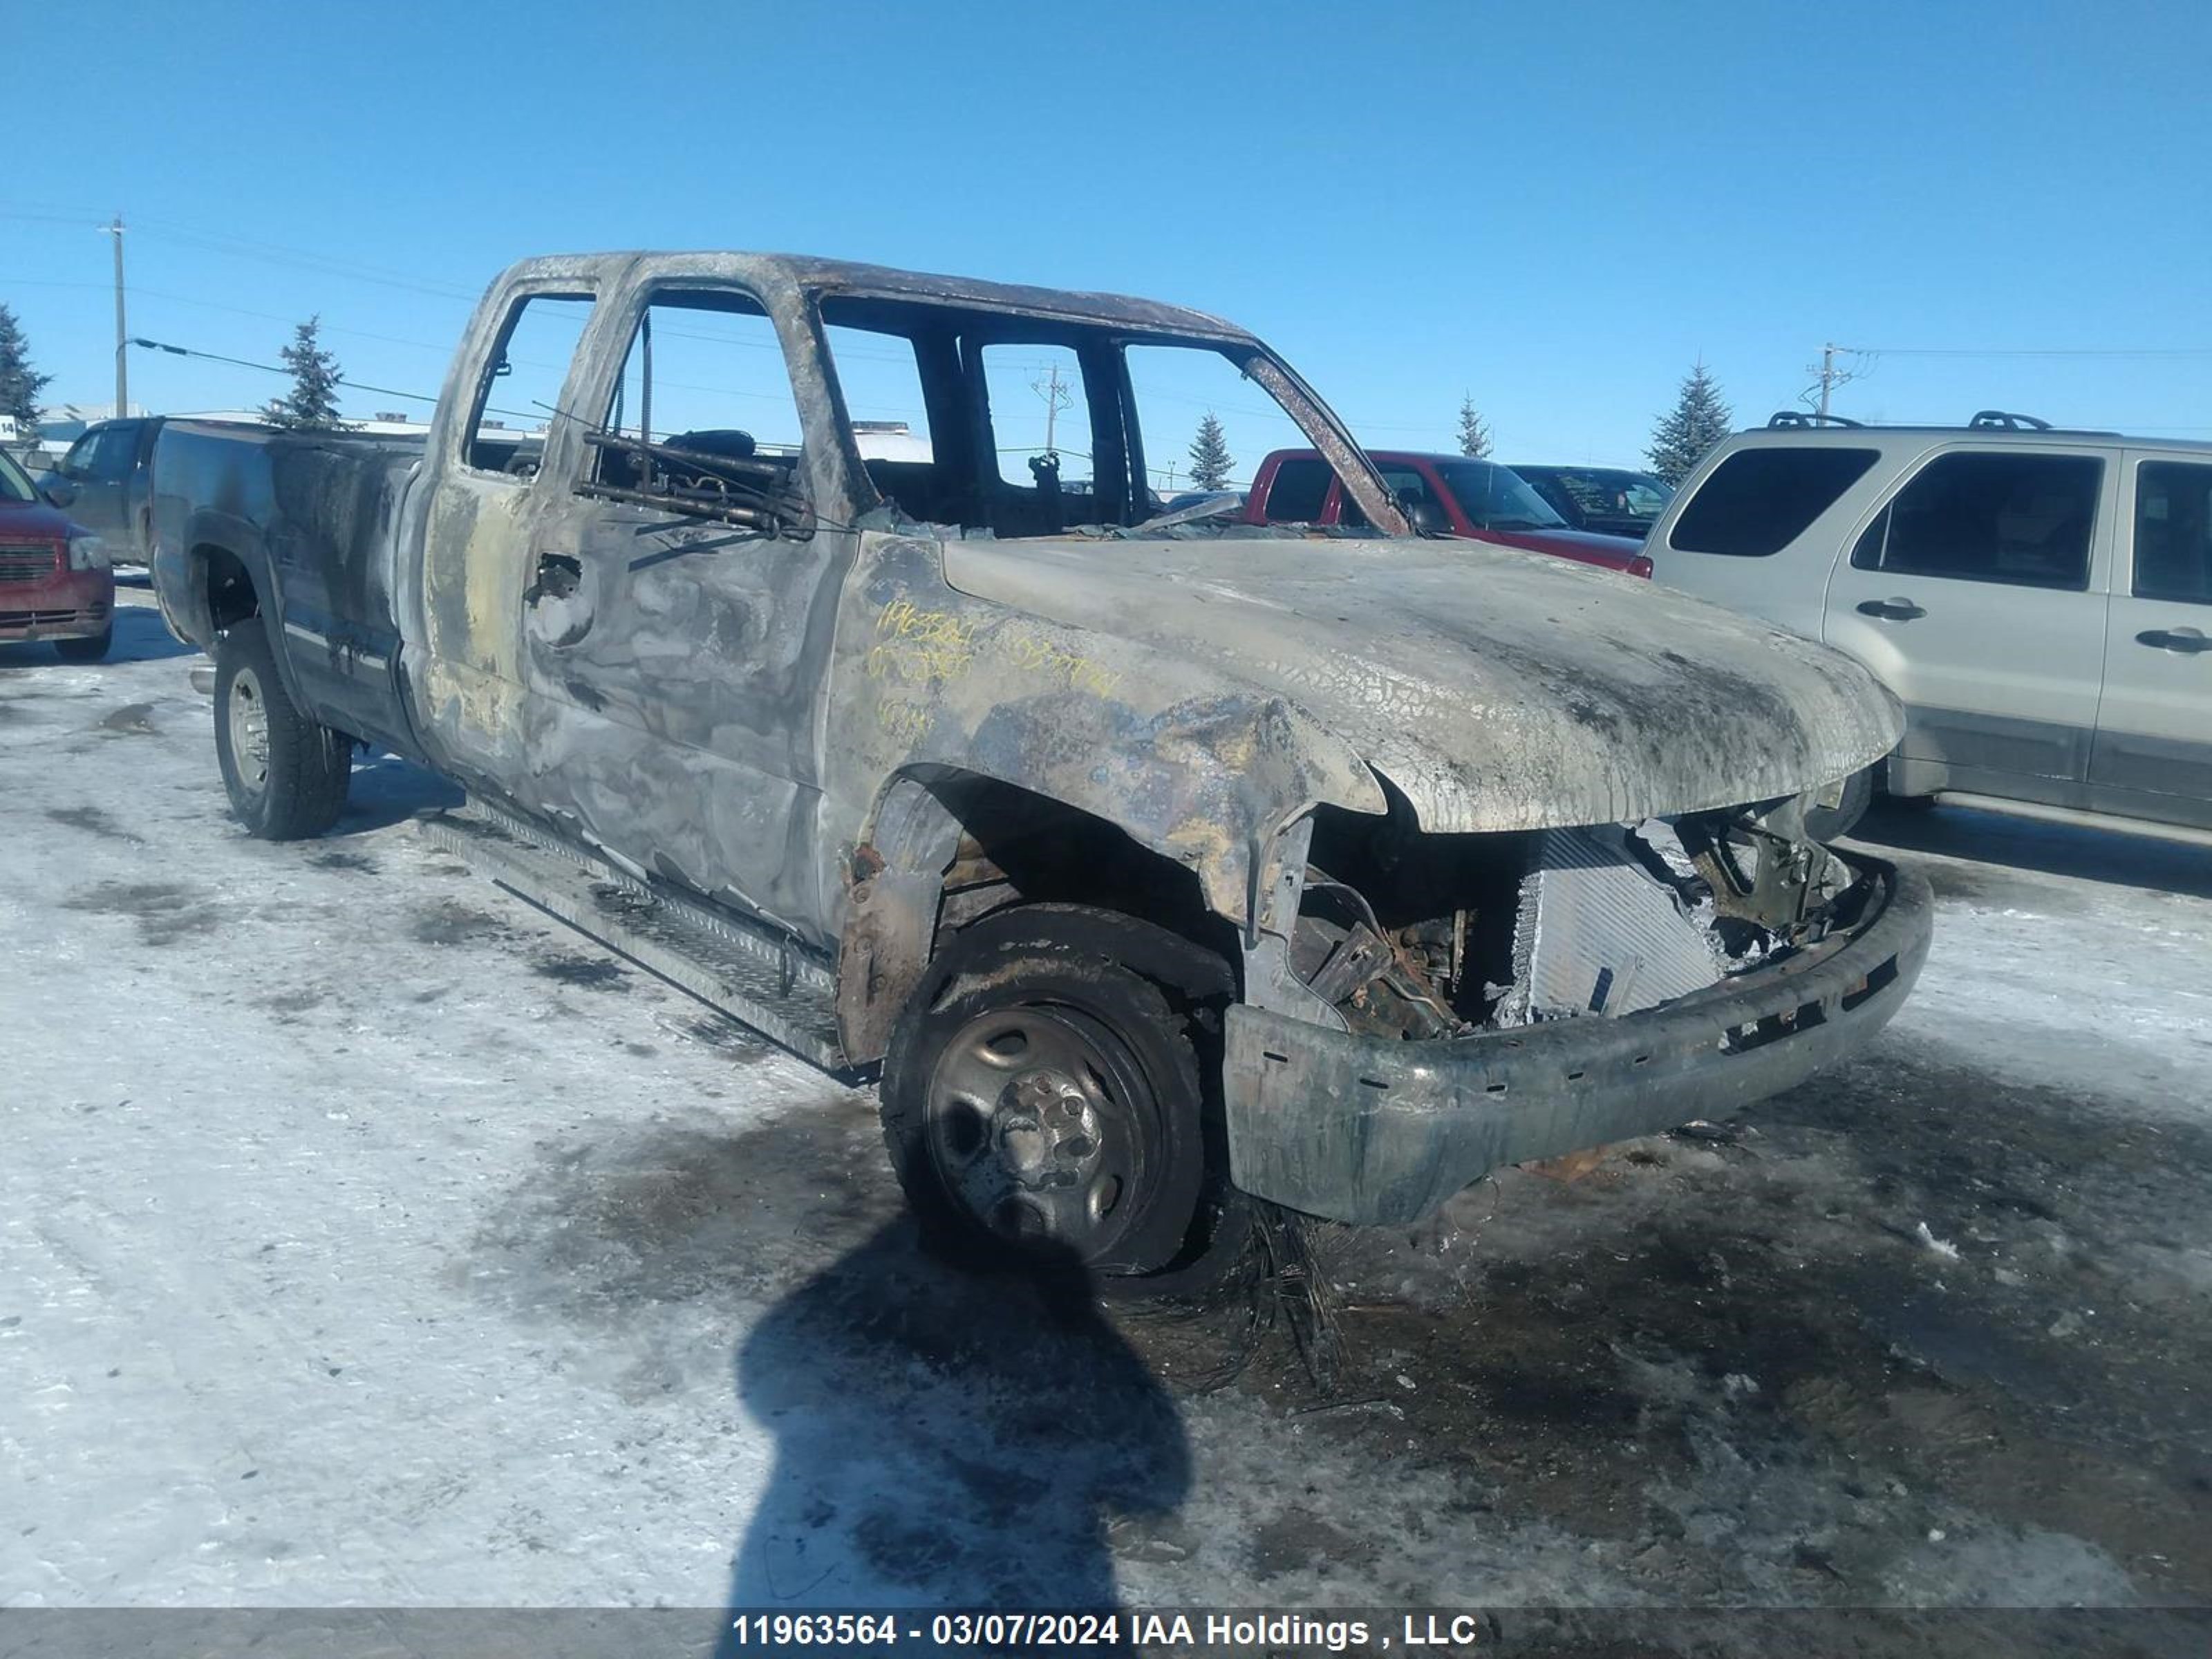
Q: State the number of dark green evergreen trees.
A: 5